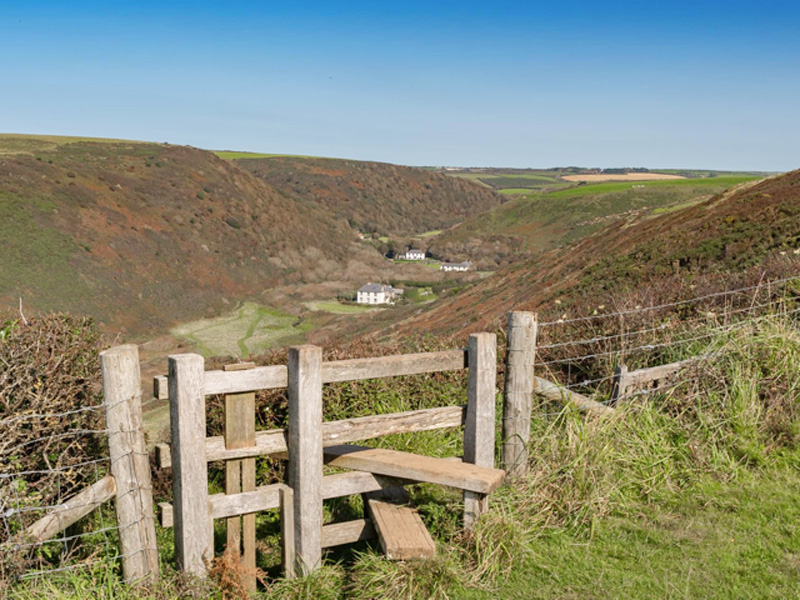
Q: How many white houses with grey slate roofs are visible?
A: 3